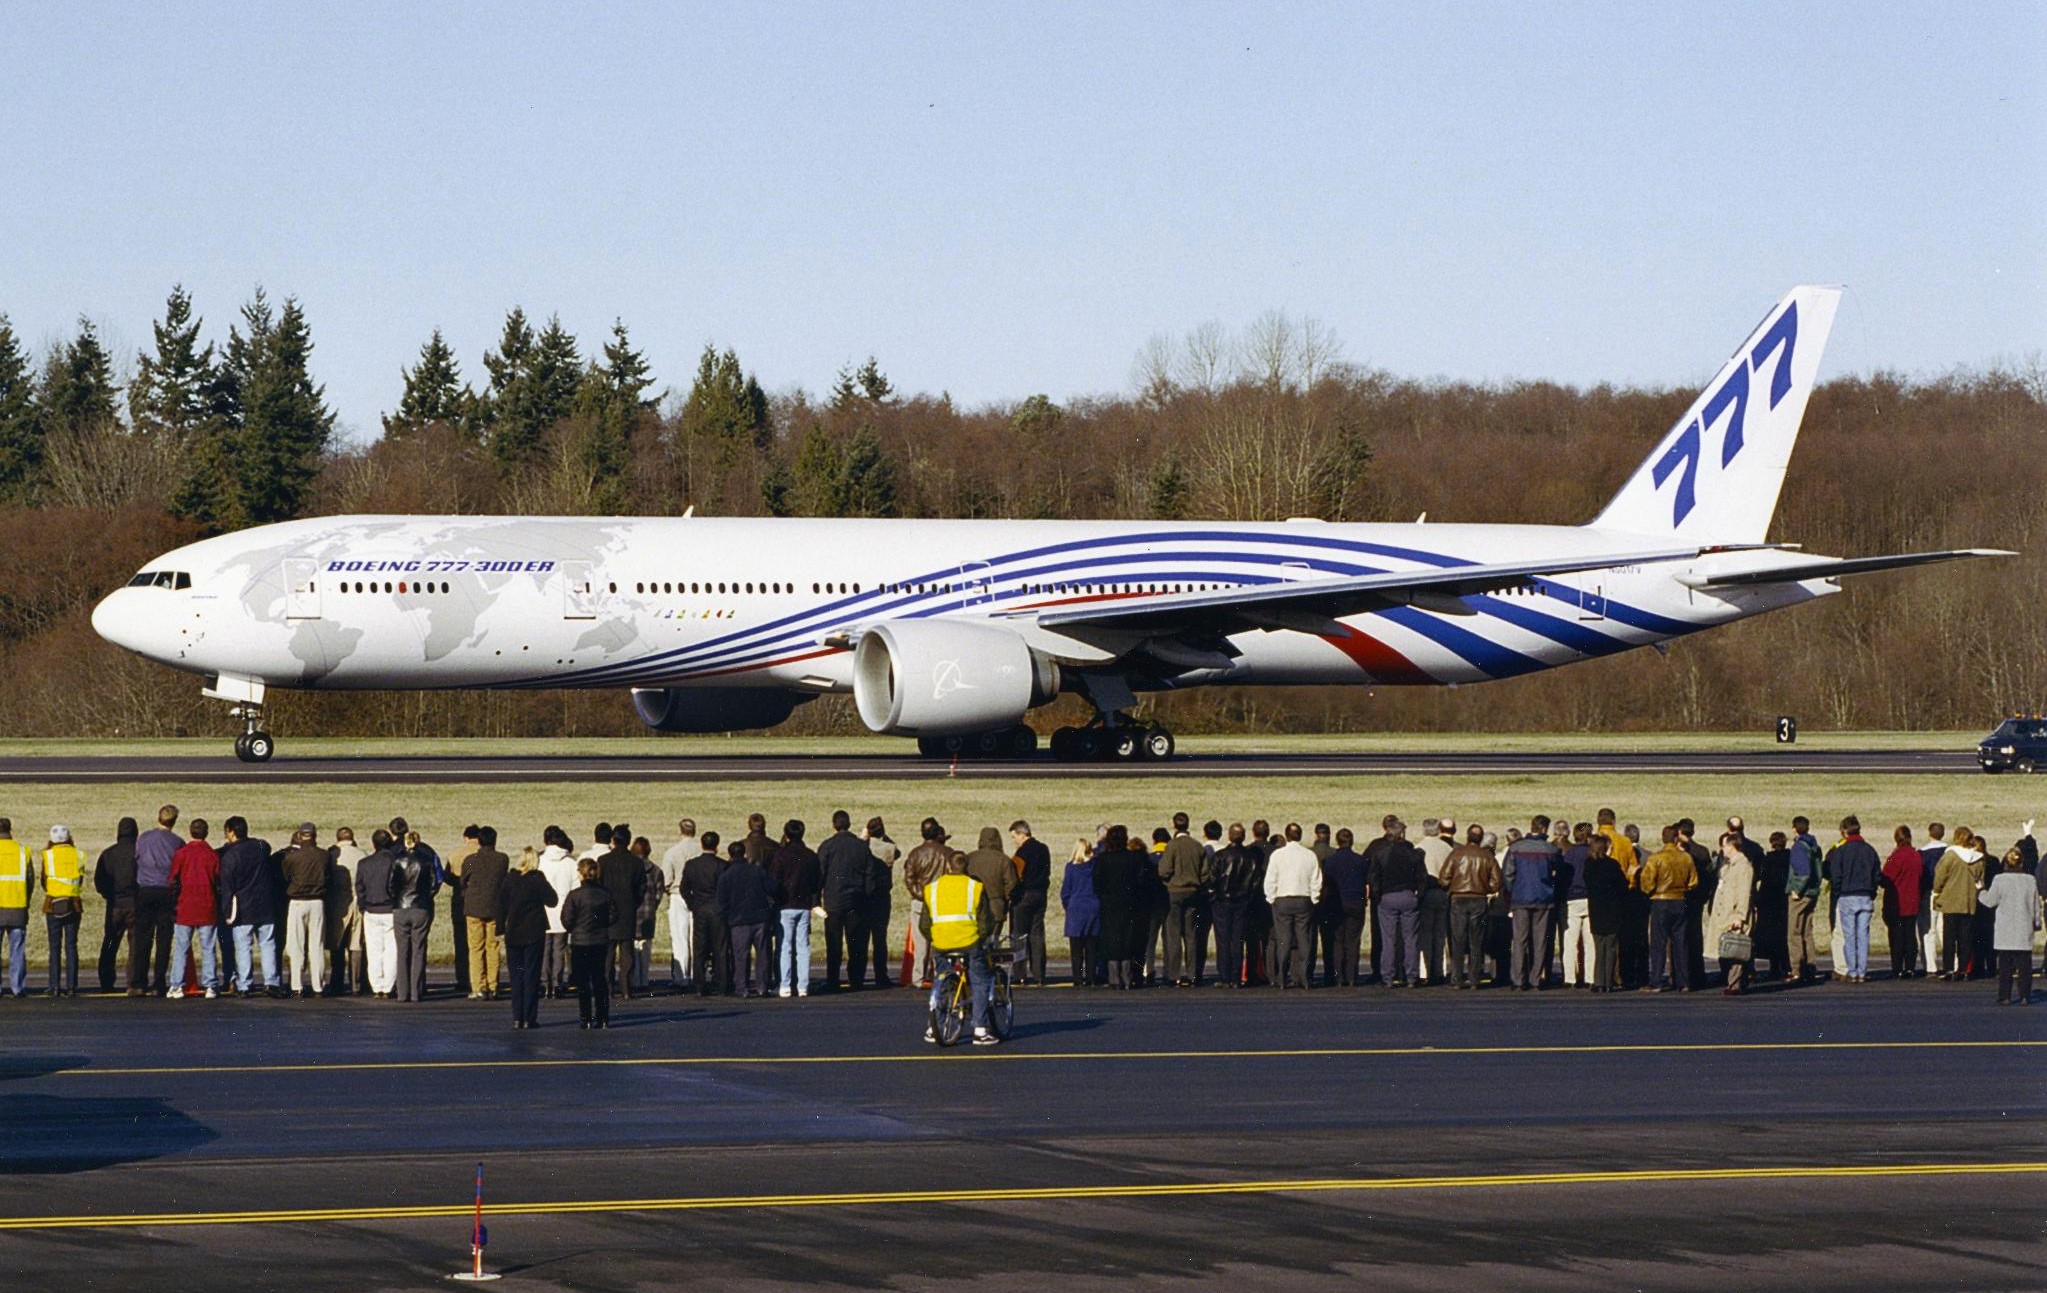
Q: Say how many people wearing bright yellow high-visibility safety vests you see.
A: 3